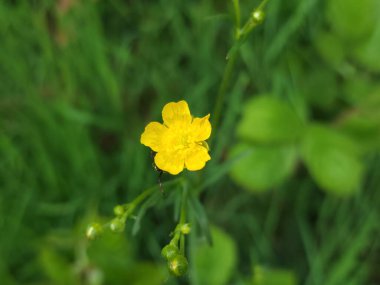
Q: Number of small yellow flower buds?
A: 7